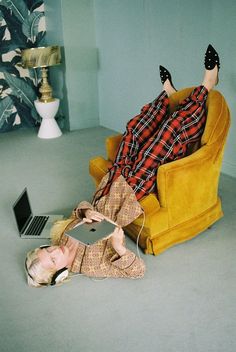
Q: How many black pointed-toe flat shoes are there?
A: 2